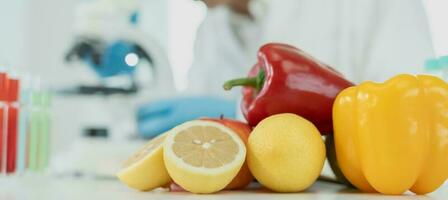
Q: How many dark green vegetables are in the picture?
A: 1